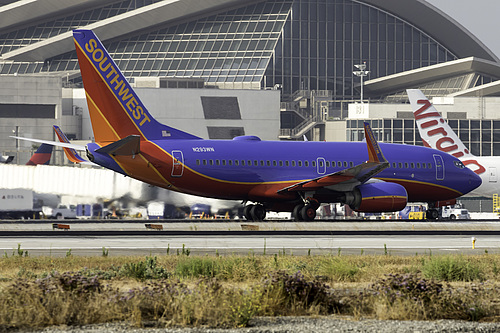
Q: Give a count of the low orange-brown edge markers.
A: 3